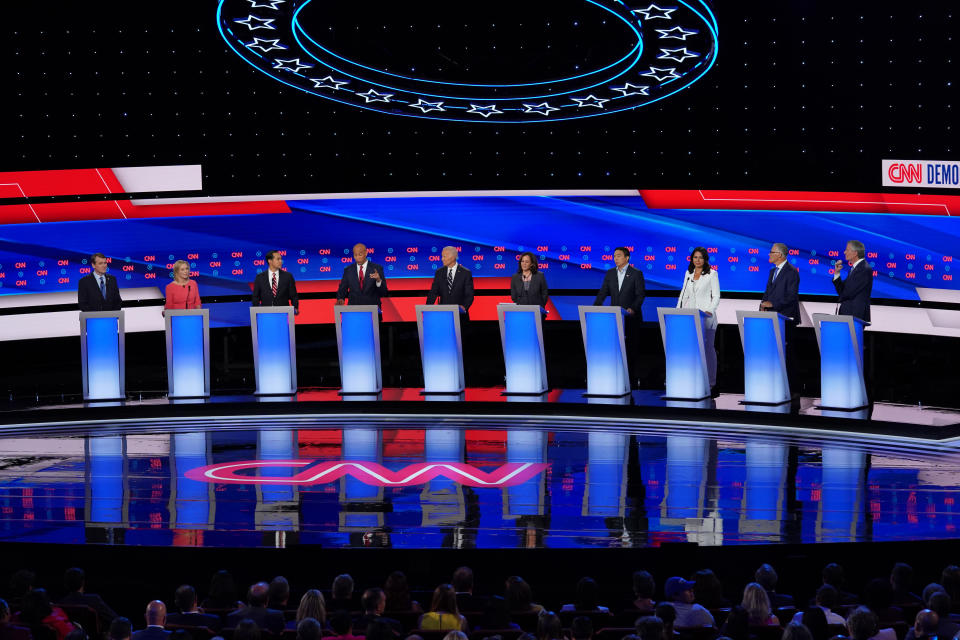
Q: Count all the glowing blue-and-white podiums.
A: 10